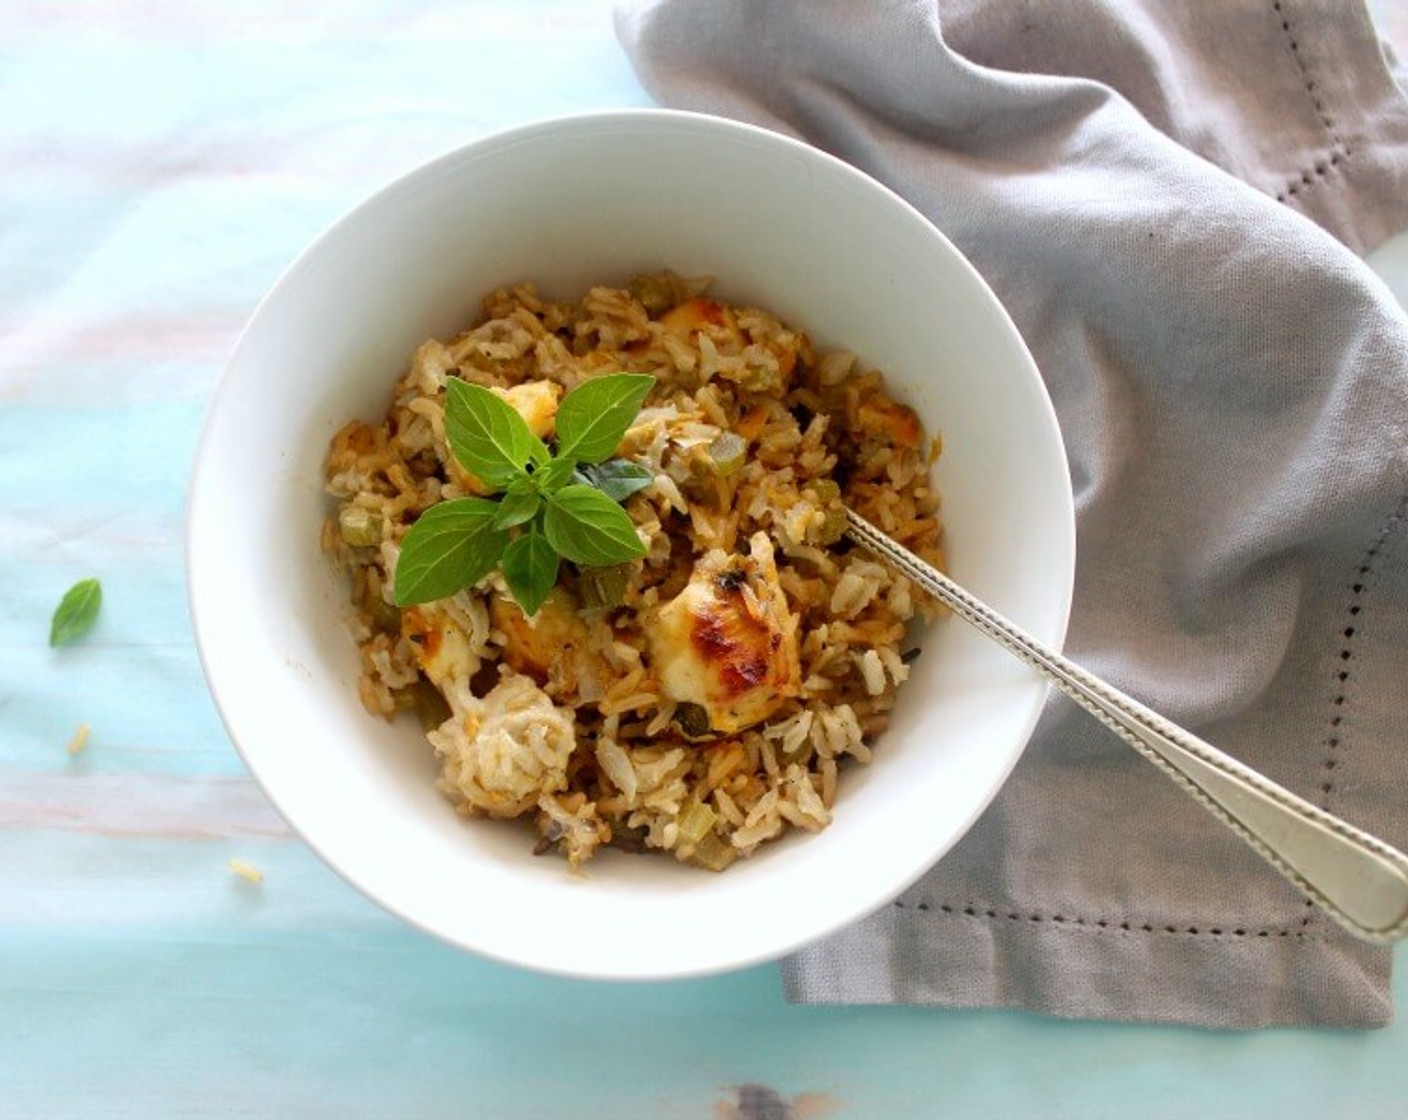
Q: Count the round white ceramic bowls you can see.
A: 1